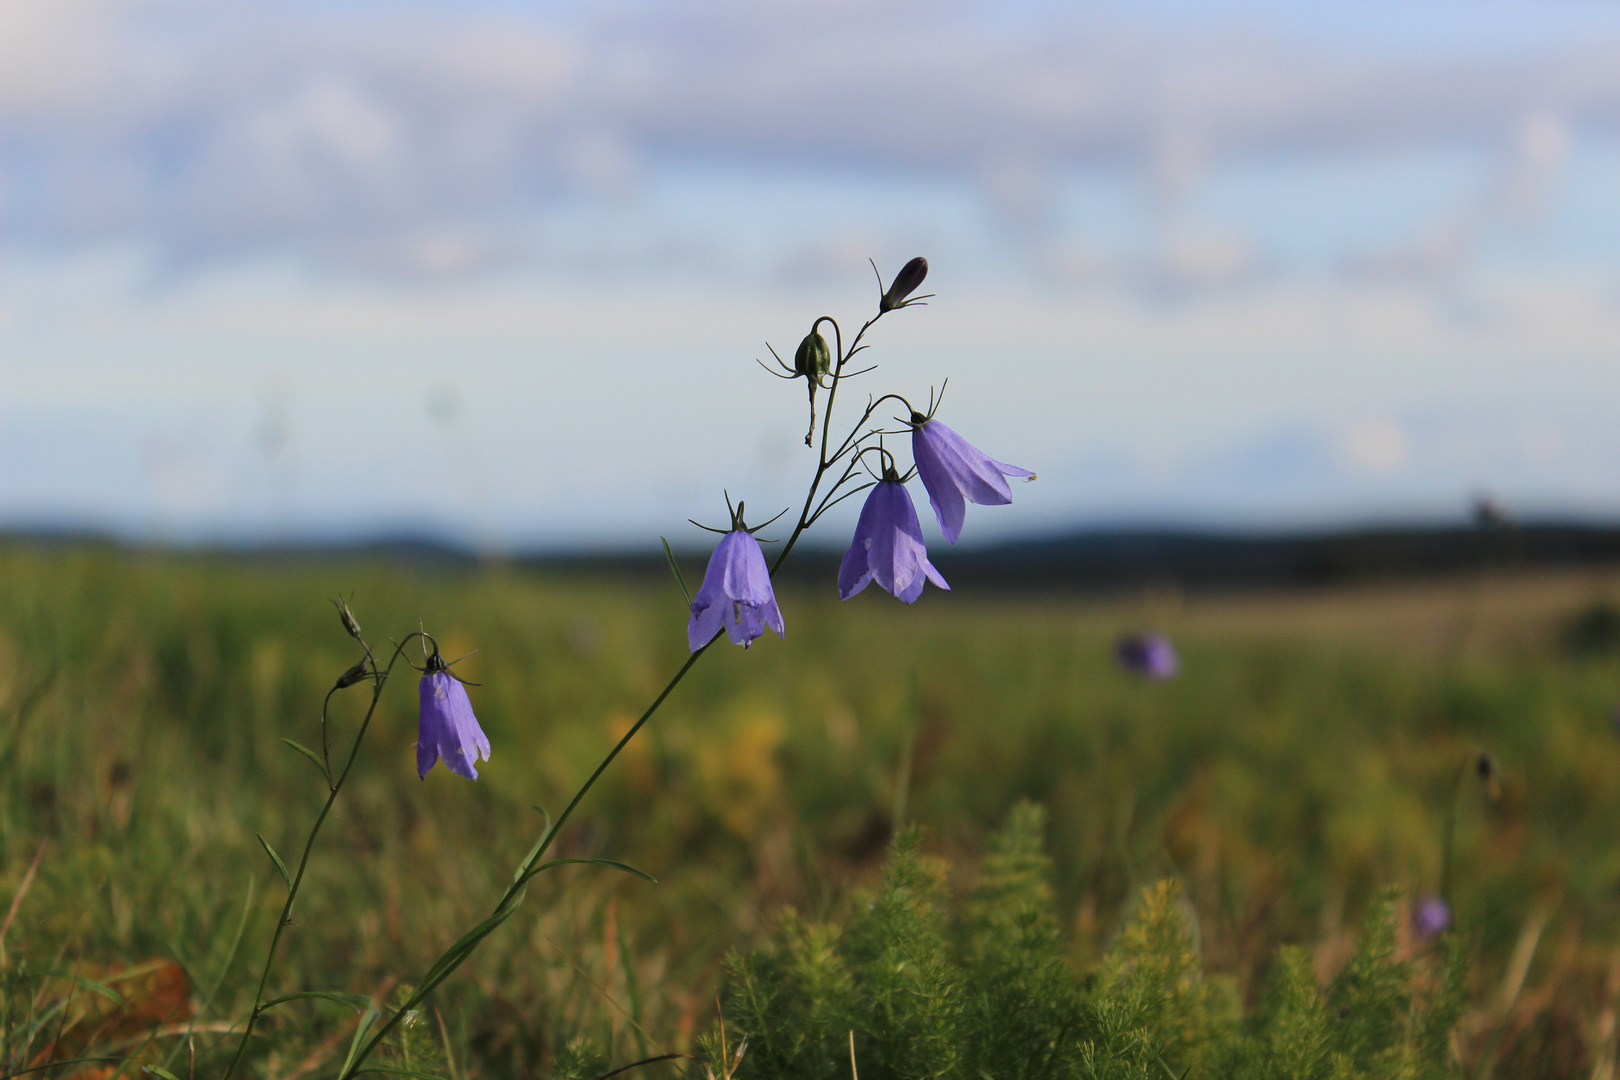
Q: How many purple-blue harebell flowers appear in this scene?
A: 4